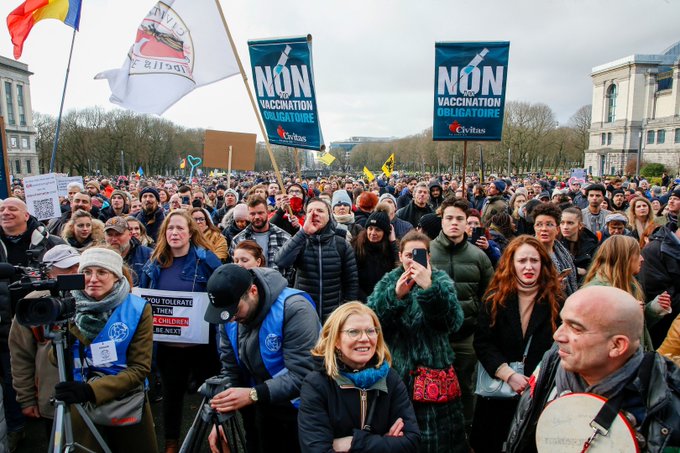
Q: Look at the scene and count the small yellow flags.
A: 3